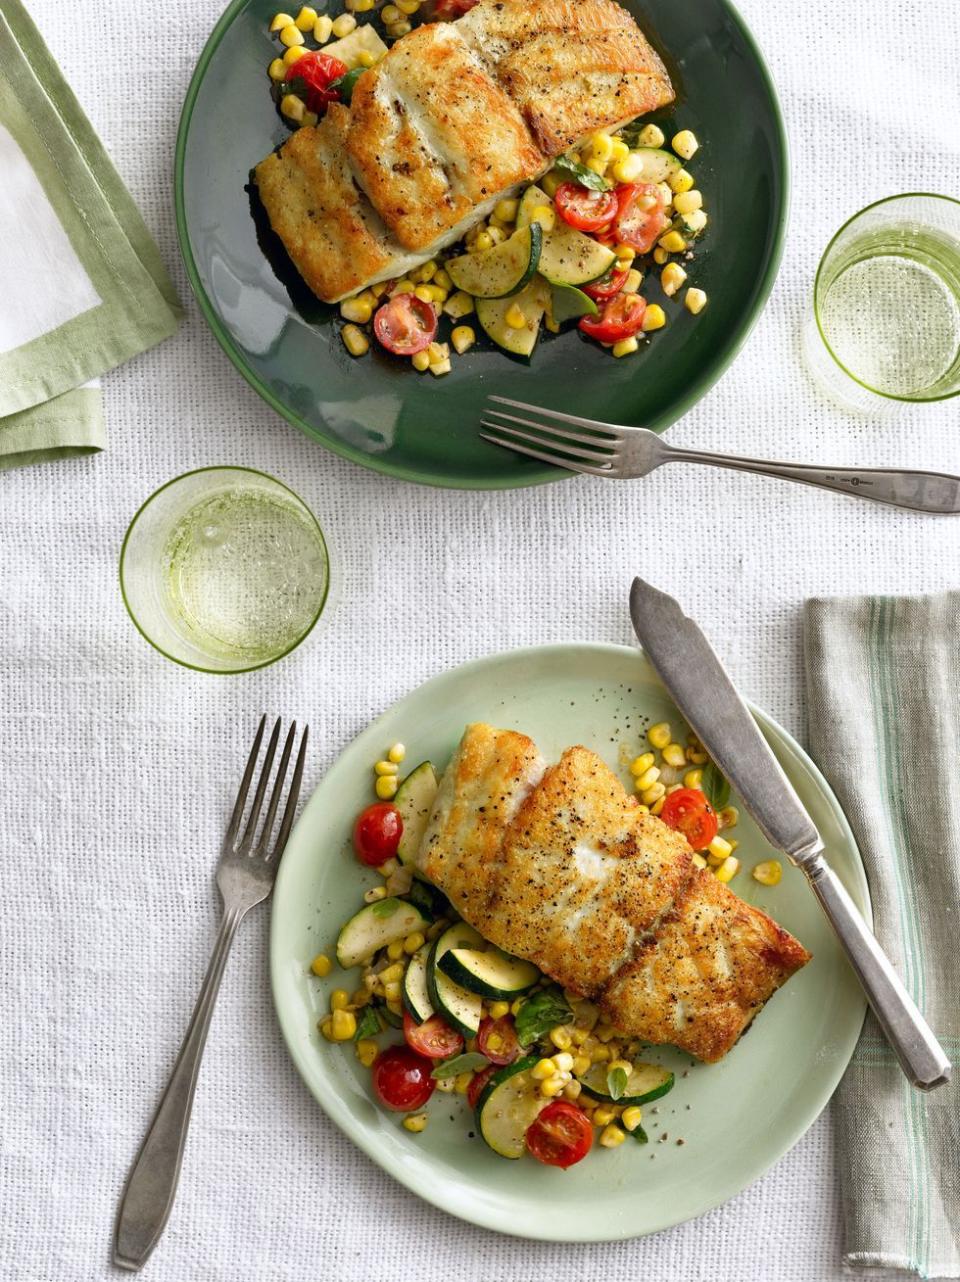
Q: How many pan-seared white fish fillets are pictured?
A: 2